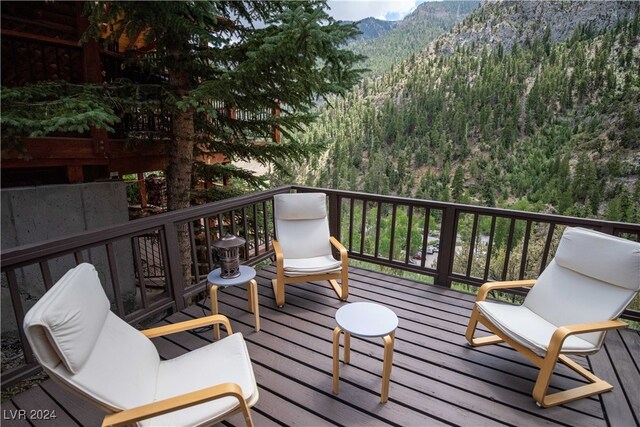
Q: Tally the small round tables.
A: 2